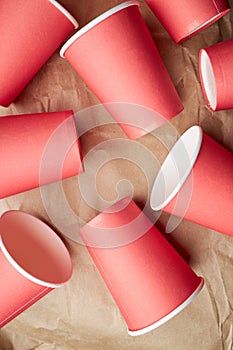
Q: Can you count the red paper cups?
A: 8